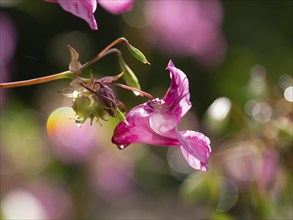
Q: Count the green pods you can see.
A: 2